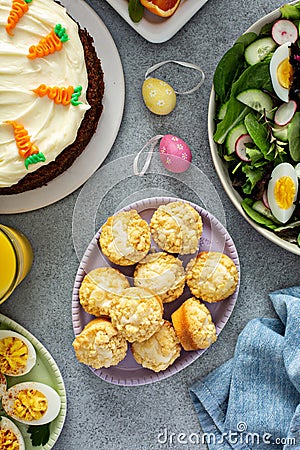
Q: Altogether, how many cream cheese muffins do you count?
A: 9